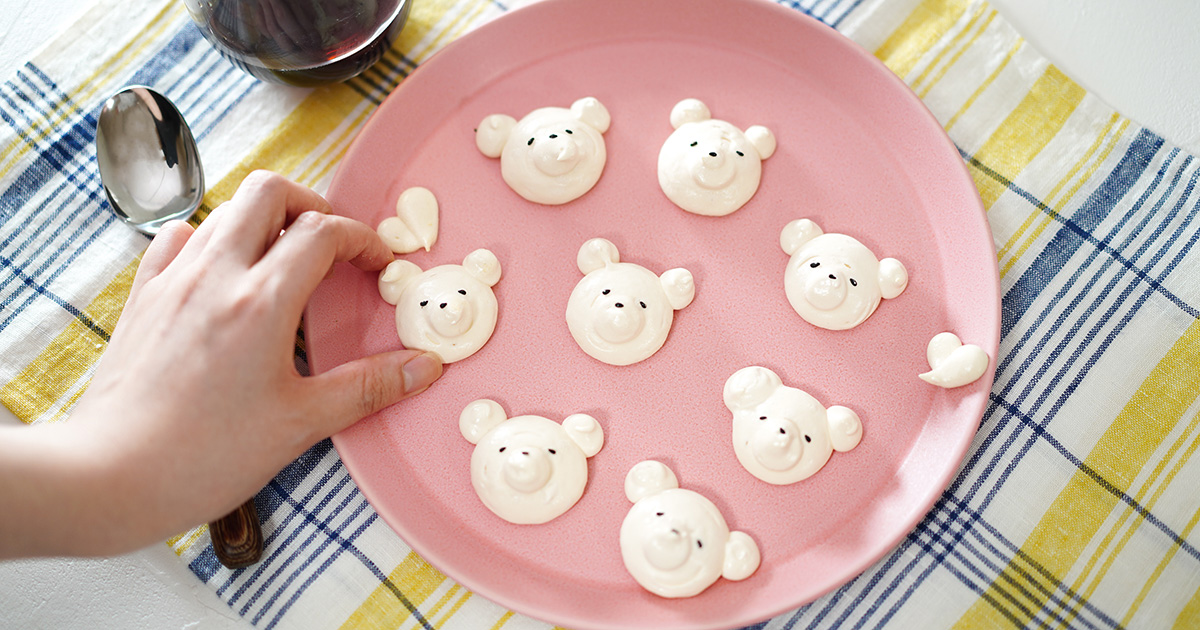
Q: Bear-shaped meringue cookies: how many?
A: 8